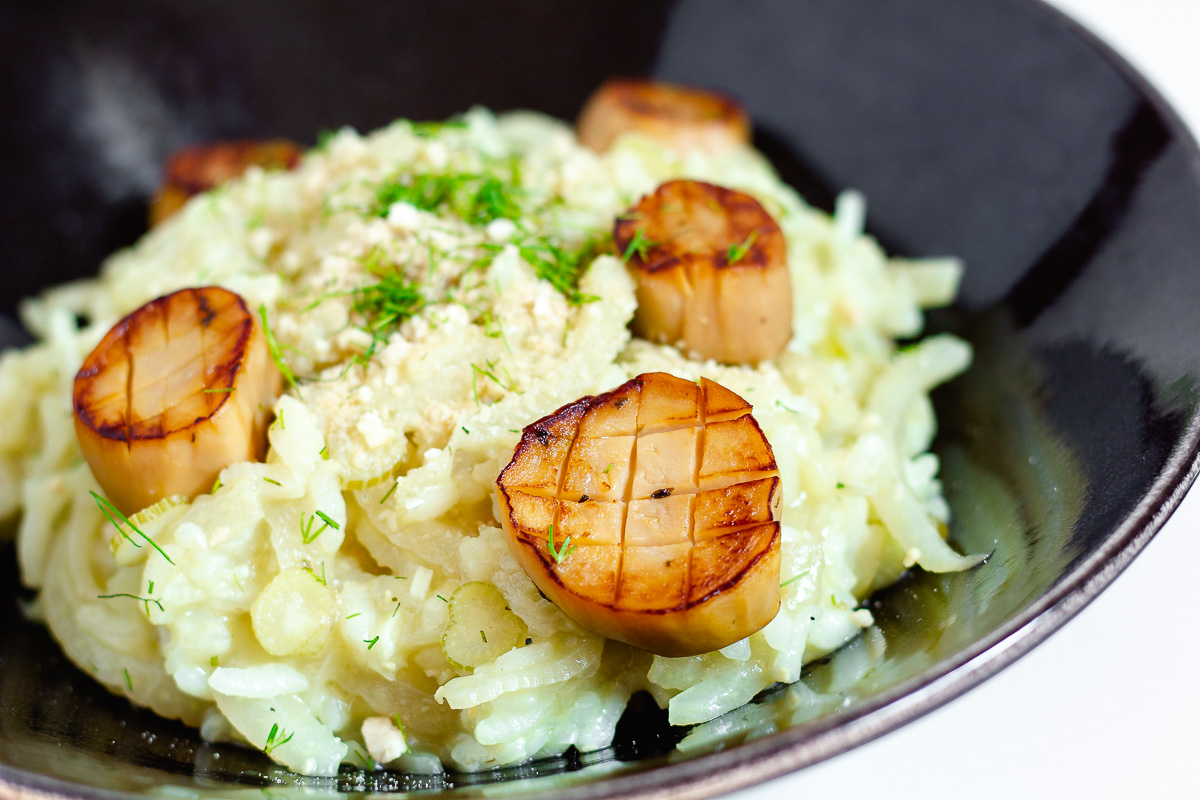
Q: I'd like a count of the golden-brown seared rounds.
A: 5